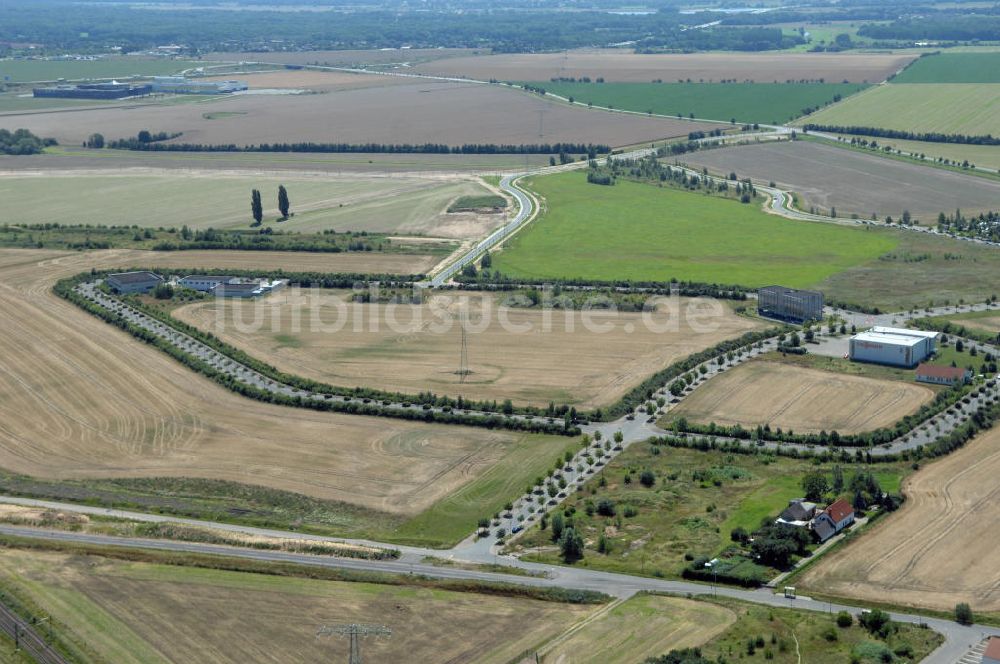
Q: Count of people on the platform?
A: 0